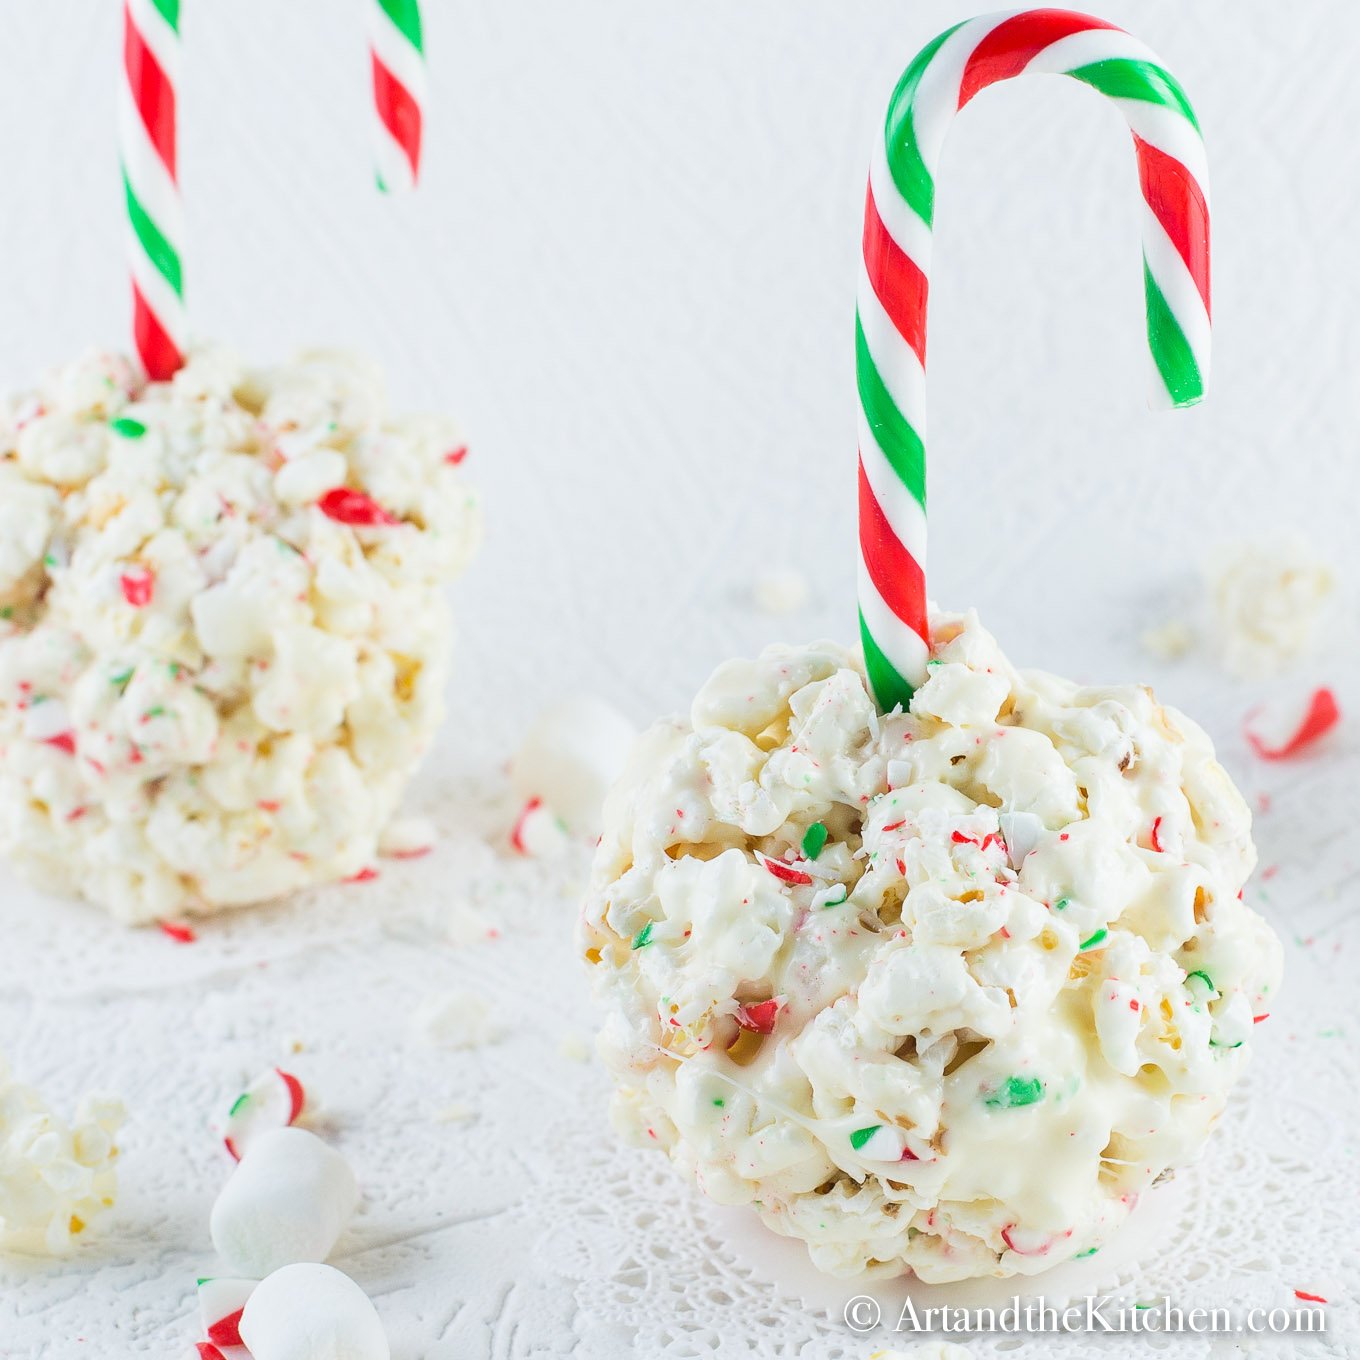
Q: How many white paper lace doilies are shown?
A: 2